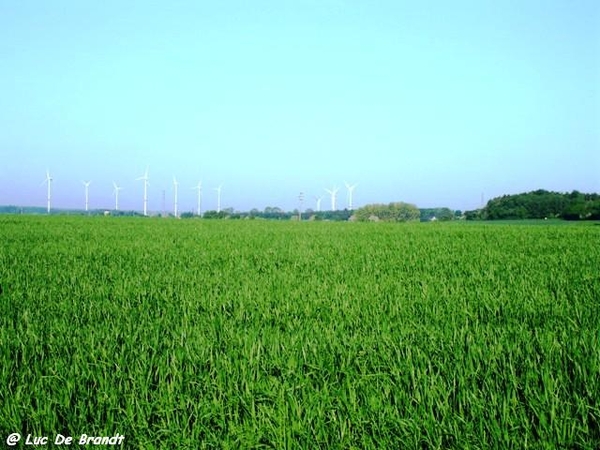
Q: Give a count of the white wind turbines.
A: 10